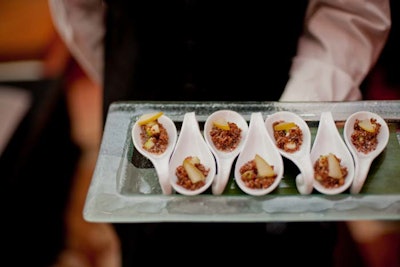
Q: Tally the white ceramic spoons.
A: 7